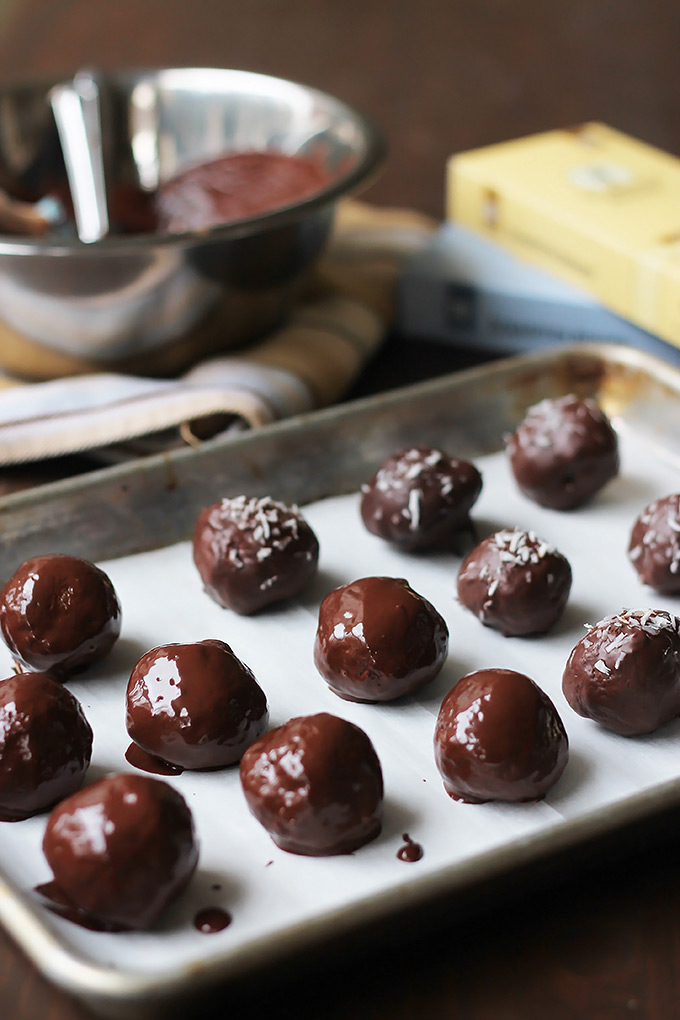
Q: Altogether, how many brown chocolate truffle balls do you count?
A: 13